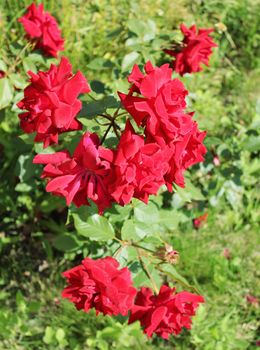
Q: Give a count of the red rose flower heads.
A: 9